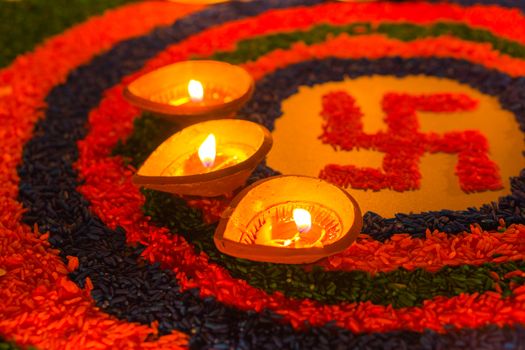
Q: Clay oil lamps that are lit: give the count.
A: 3